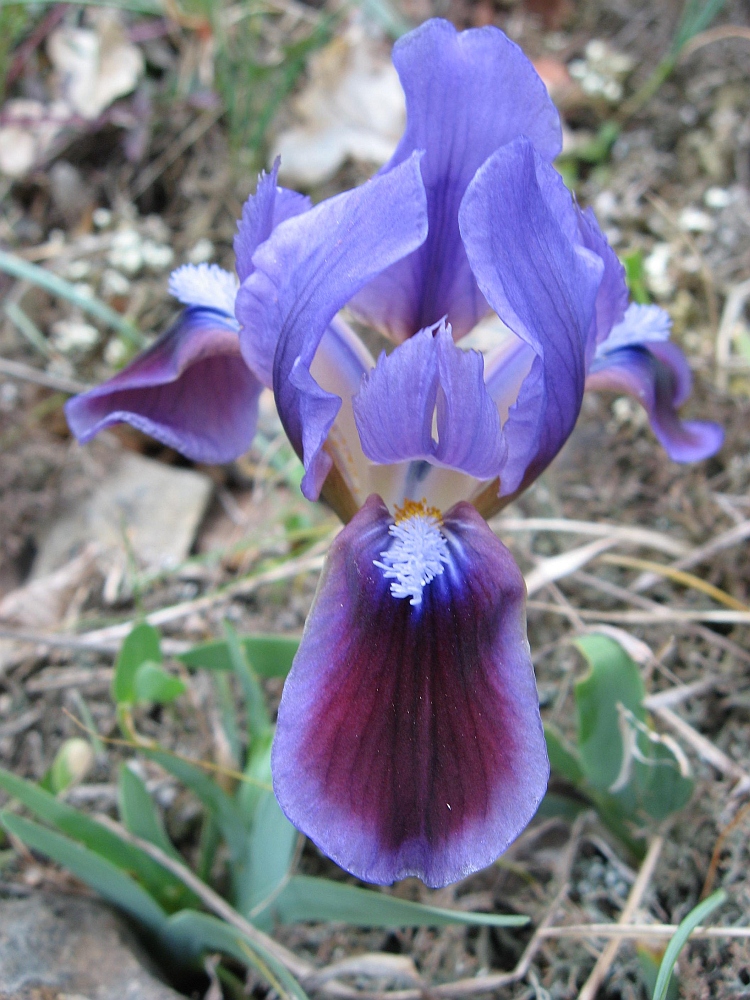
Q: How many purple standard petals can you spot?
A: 3